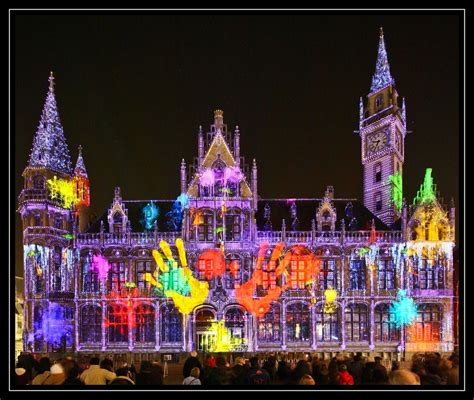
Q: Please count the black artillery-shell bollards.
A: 0